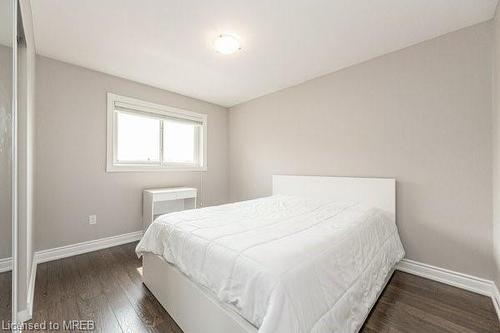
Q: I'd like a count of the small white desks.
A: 1